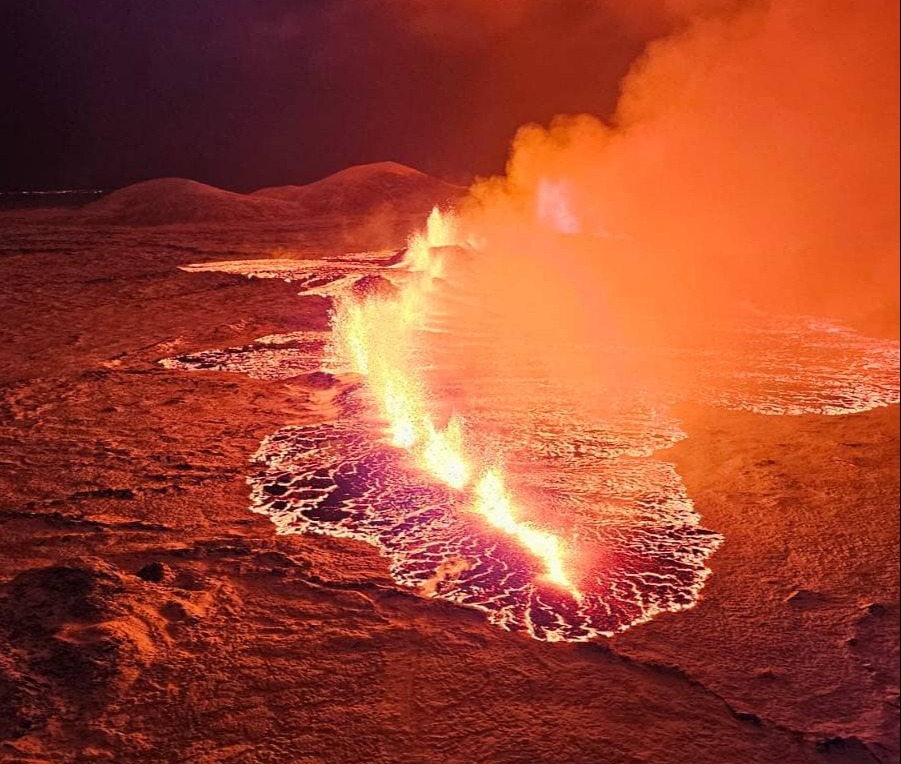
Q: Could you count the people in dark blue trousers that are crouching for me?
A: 0